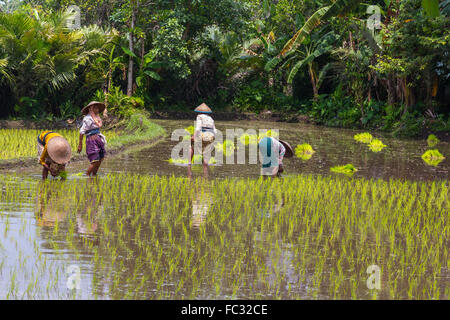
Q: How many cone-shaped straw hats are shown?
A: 4